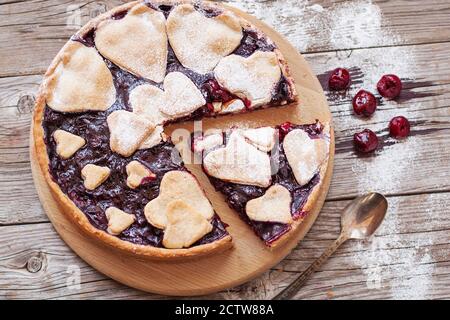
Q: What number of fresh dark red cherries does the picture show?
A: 5